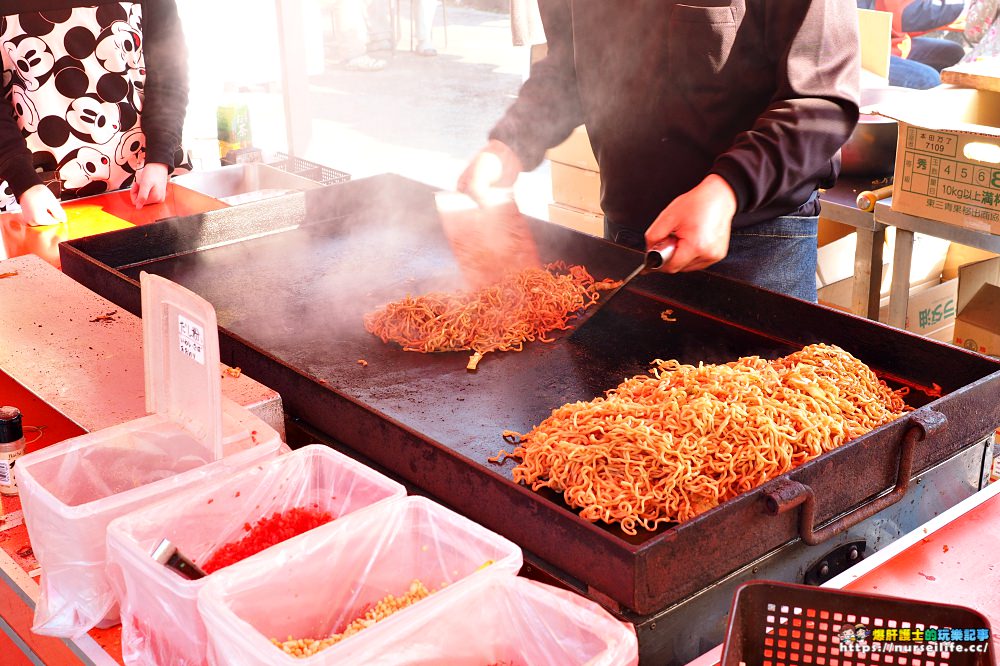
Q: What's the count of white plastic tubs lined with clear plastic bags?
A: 4